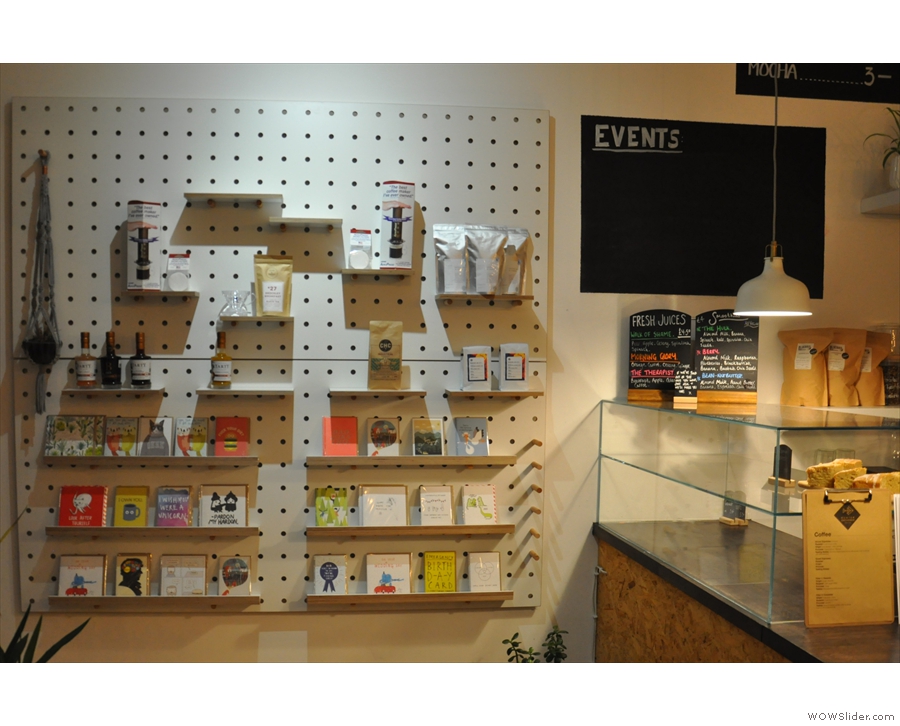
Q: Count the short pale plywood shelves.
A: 10